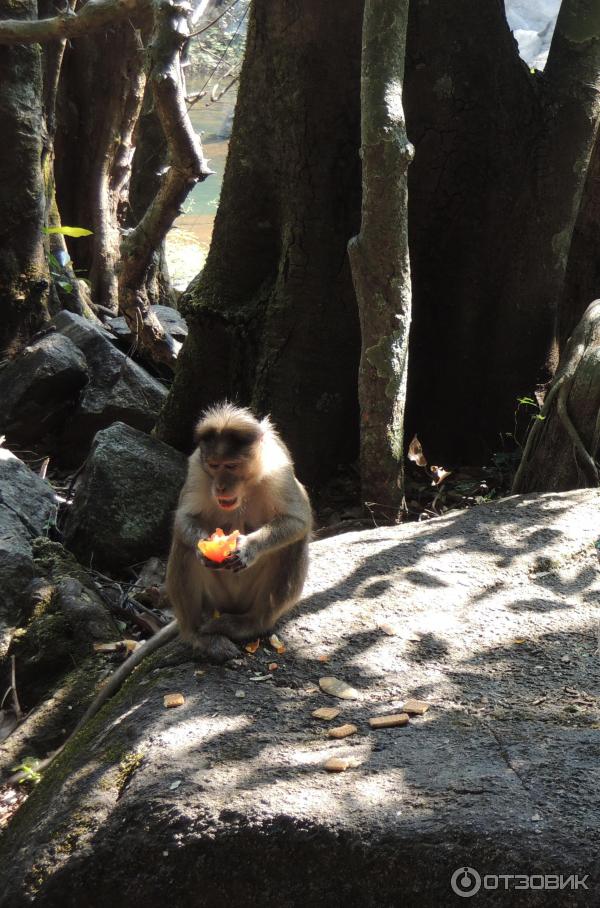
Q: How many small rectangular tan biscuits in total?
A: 6